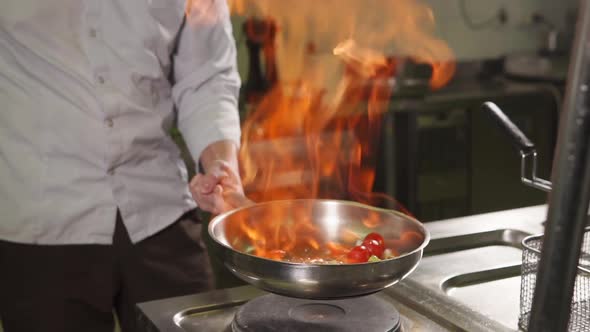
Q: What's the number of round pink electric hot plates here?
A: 0